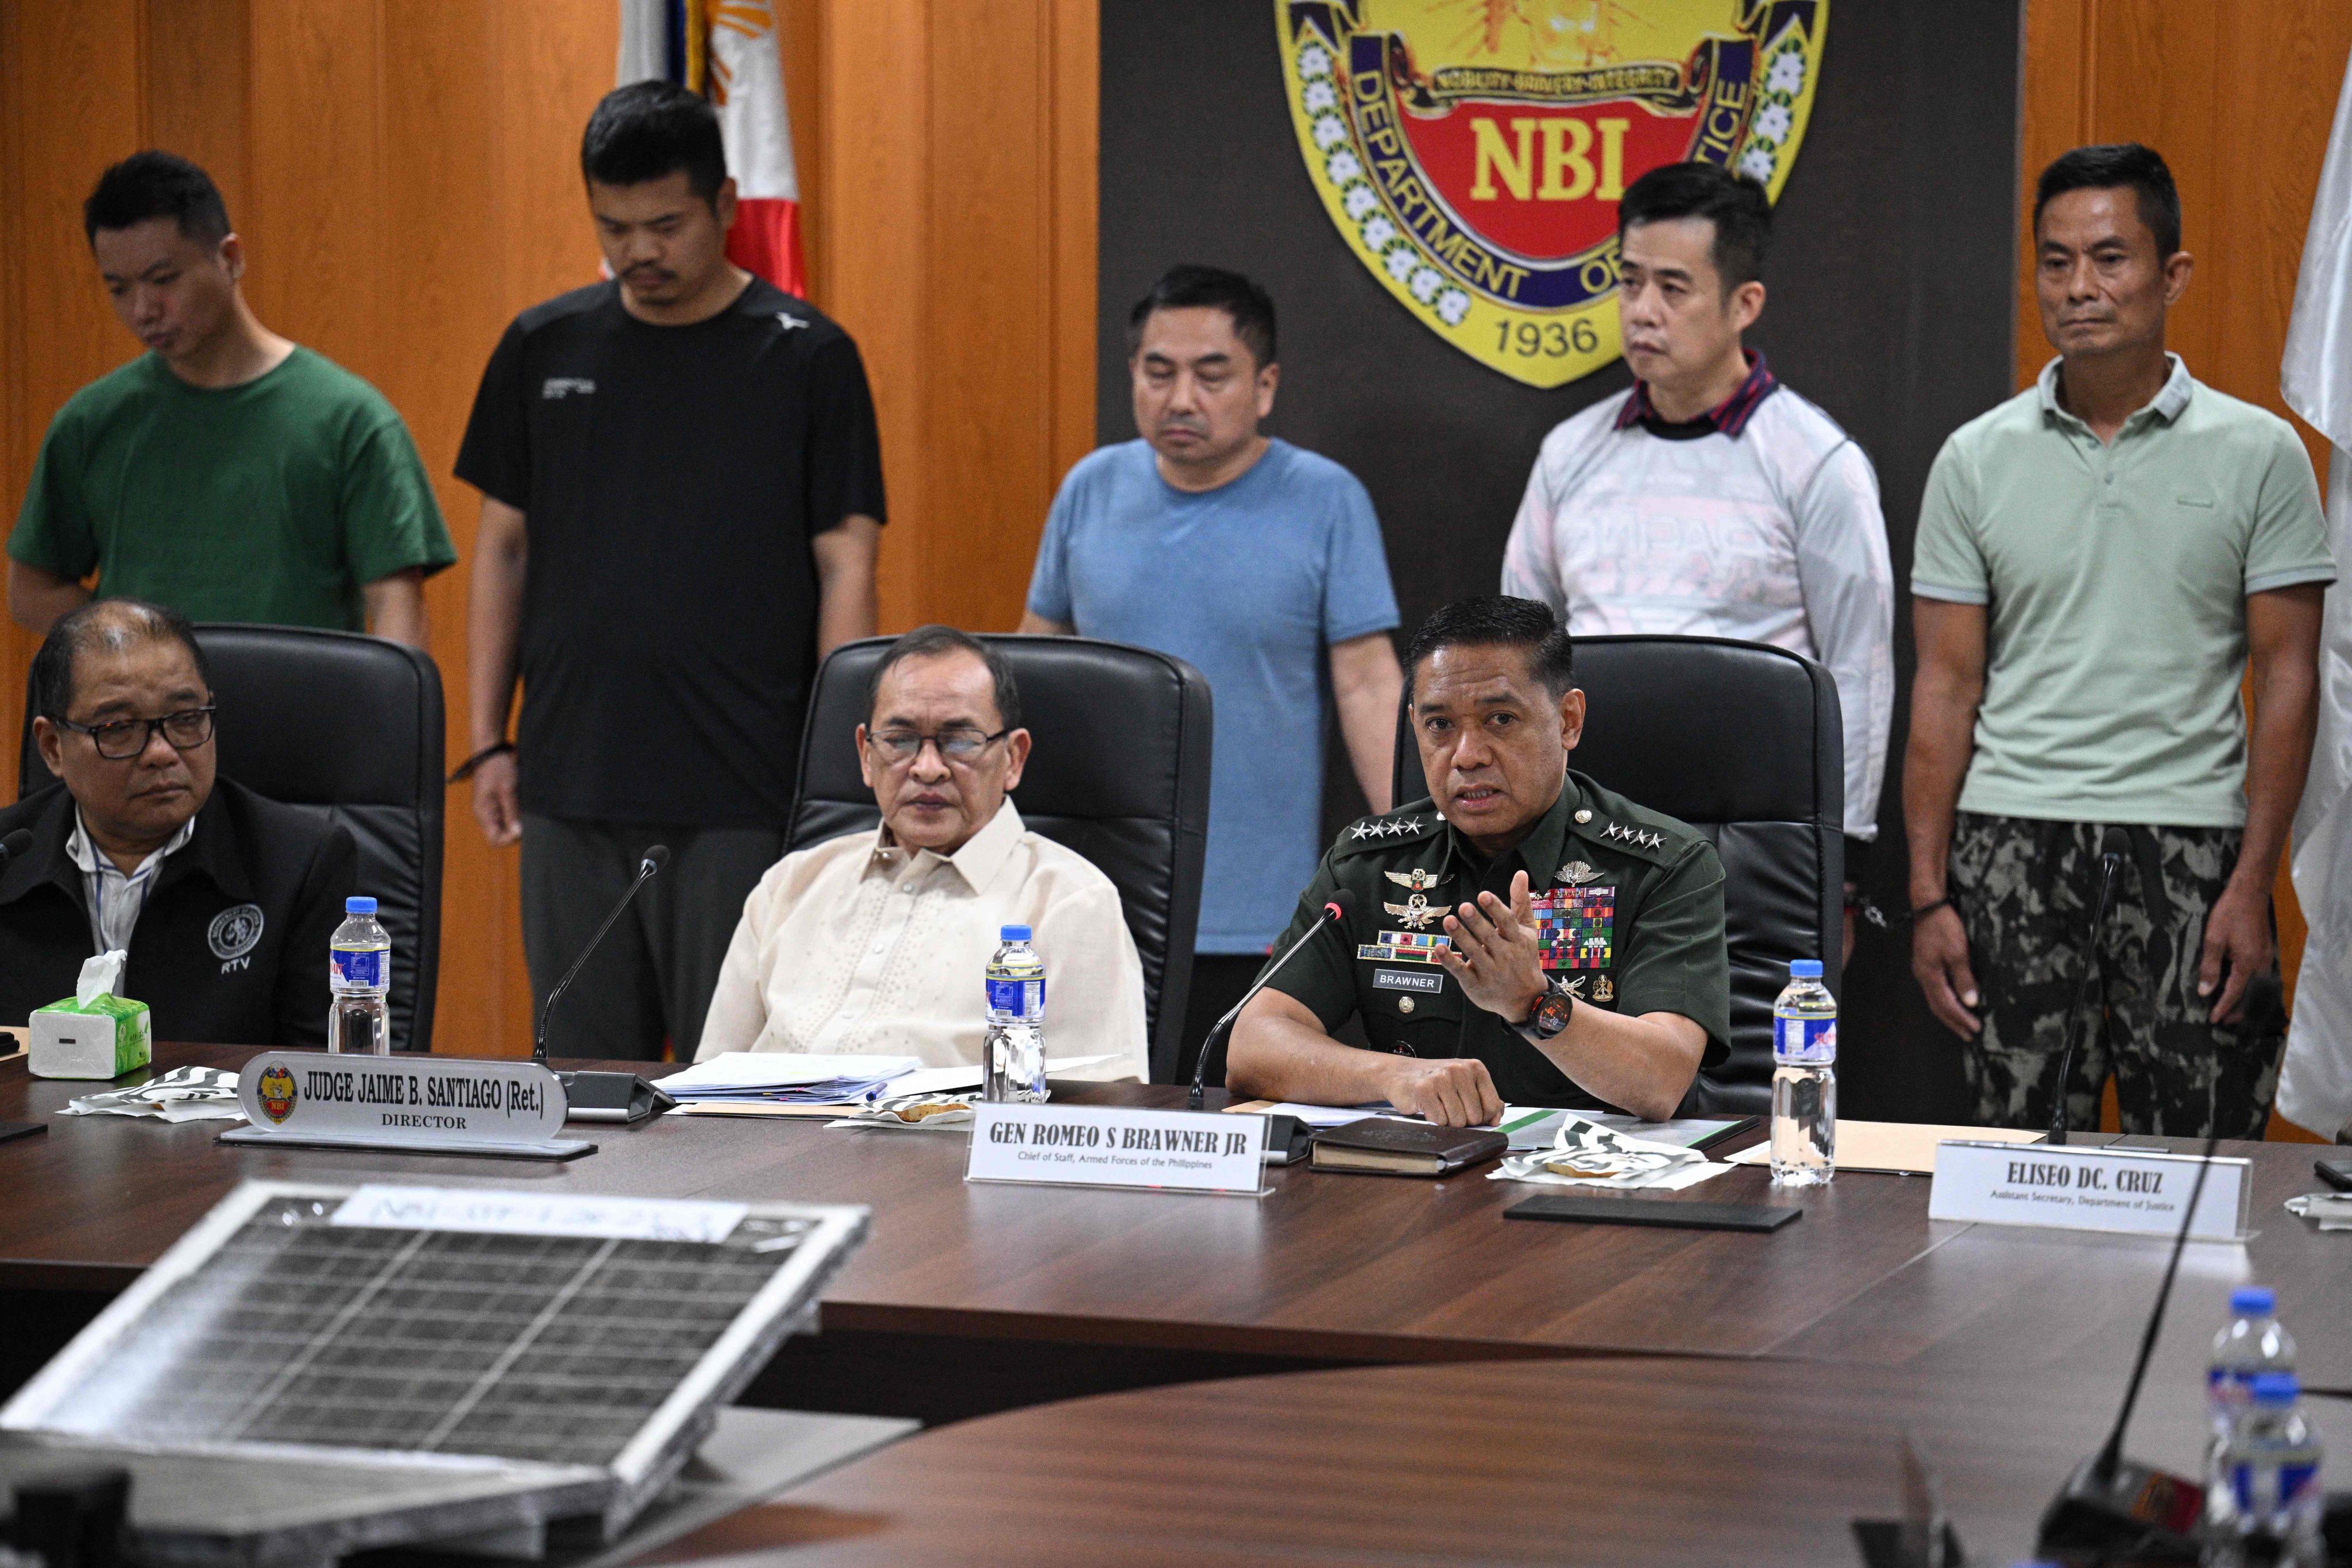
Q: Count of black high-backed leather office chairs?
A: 3